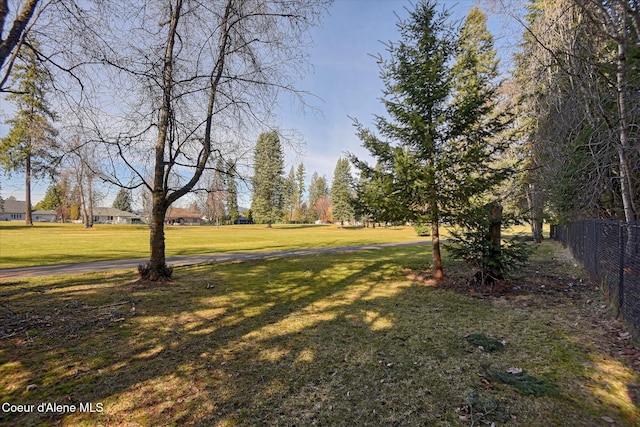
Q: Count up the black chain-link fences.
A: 1